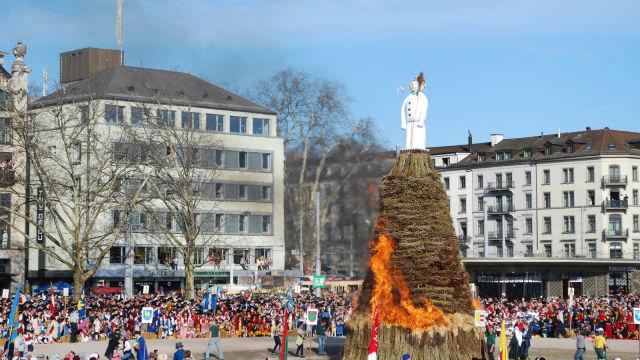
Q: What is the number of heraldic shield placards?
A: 4